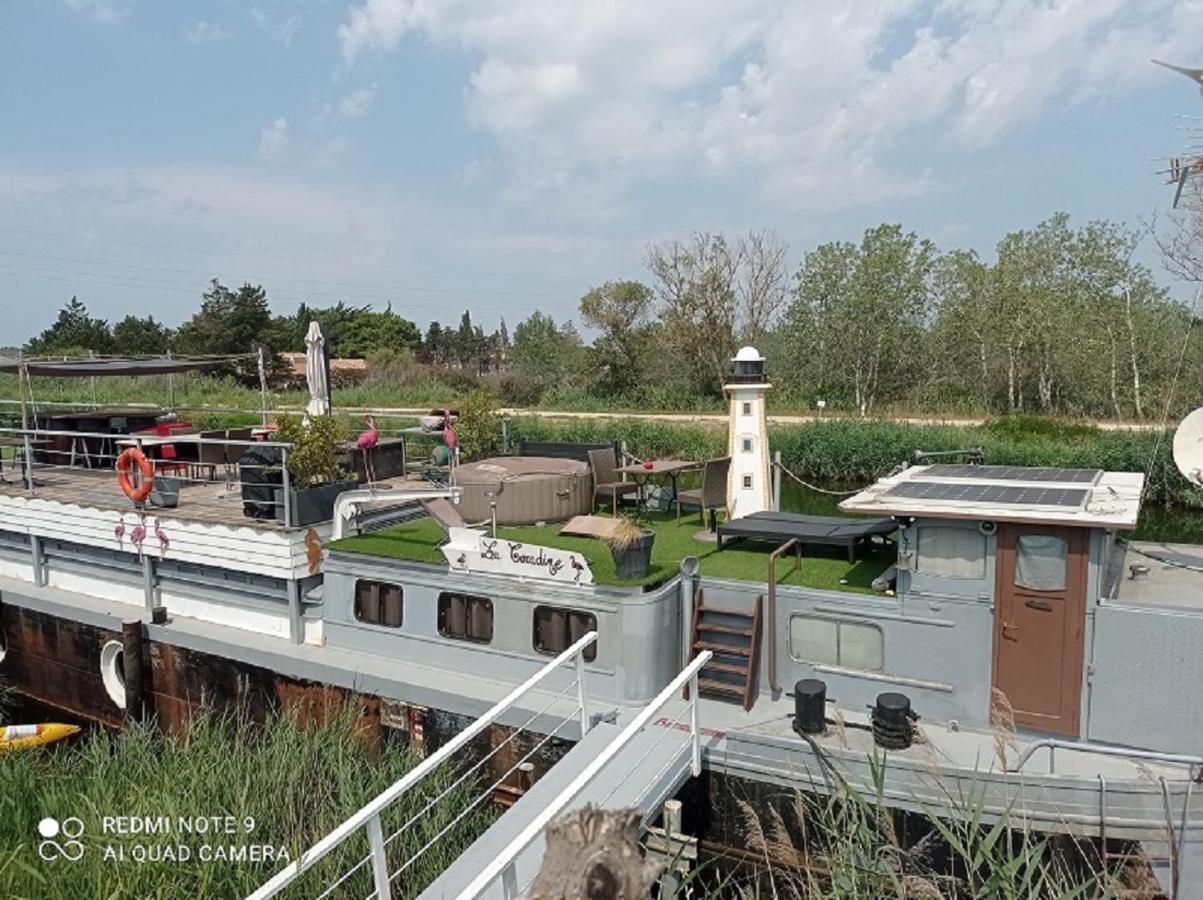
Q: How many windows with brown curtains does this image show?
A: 3